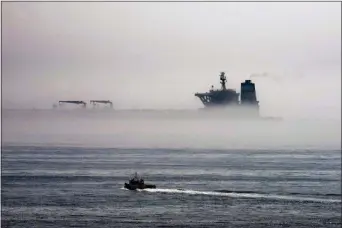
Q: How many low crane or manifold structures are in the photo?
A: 2